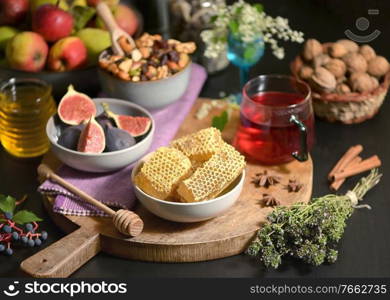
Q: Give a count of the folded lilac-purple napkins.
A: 1